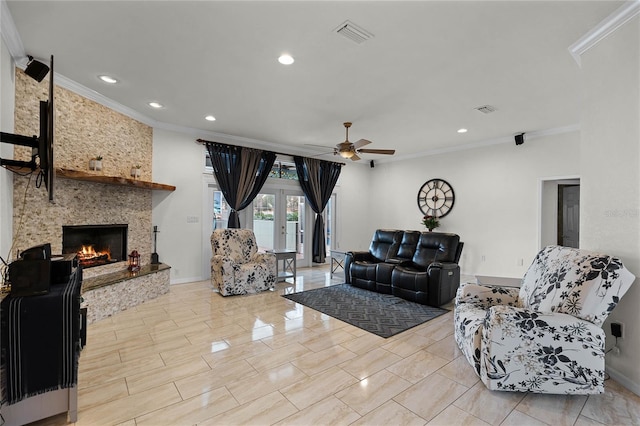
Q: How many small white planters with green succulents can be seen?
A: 2